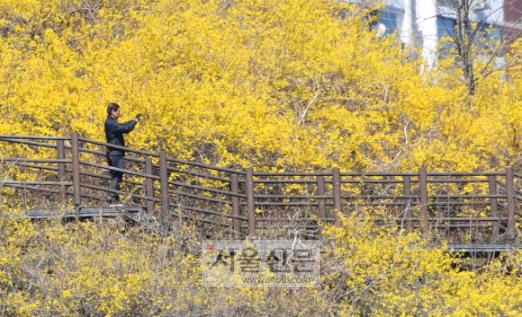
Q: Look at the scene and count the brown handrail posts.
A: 12